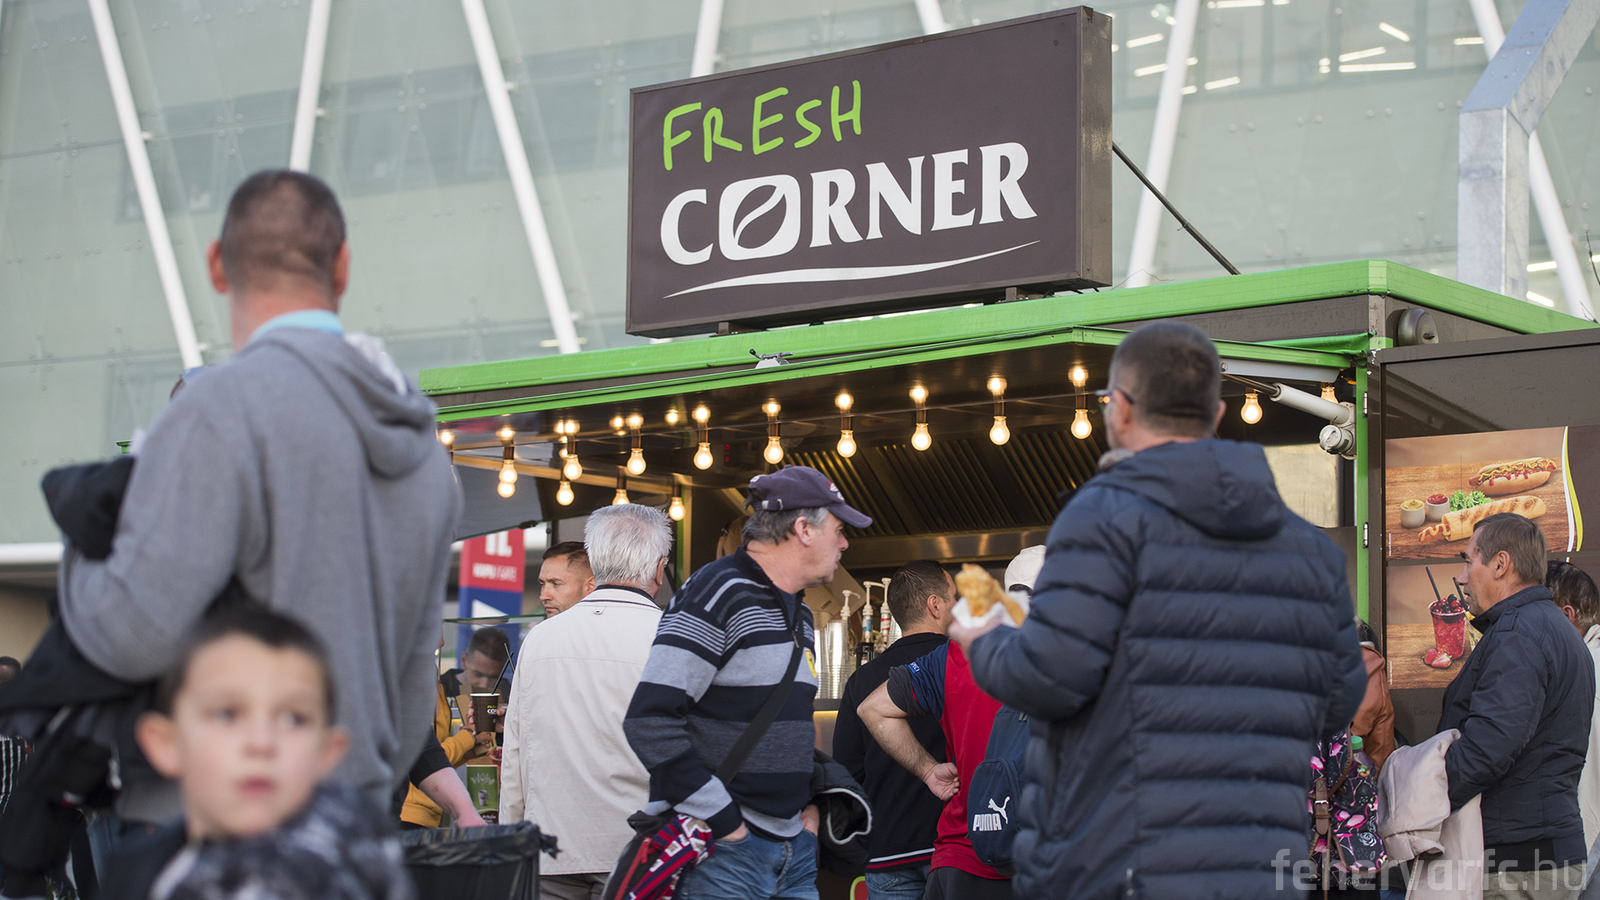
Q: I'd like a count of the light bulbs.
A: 15